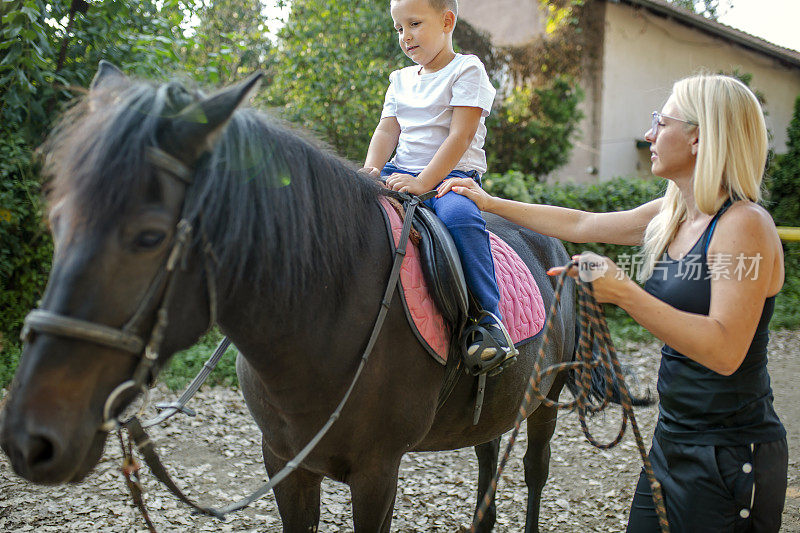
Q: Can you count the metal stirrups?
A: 1